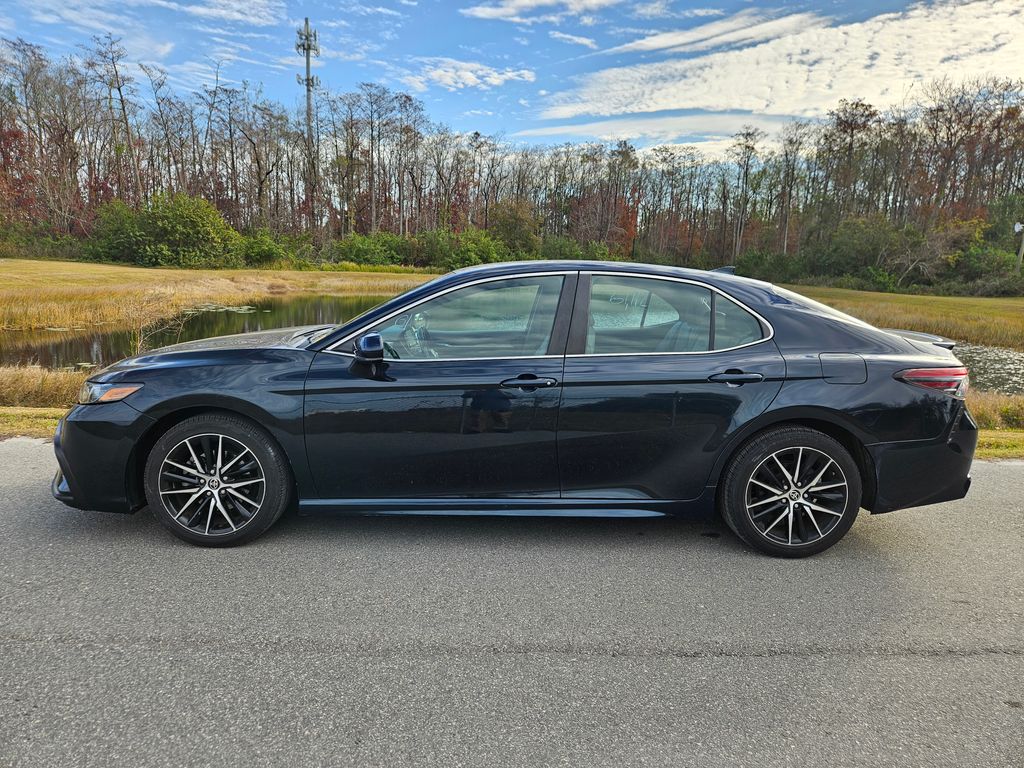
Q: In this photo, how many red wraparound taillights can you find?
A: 1